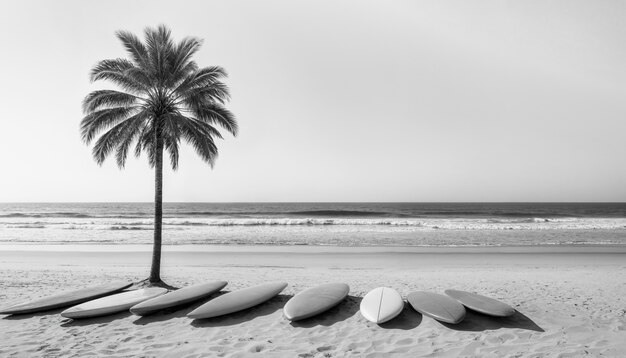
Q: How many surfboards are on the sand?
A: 8